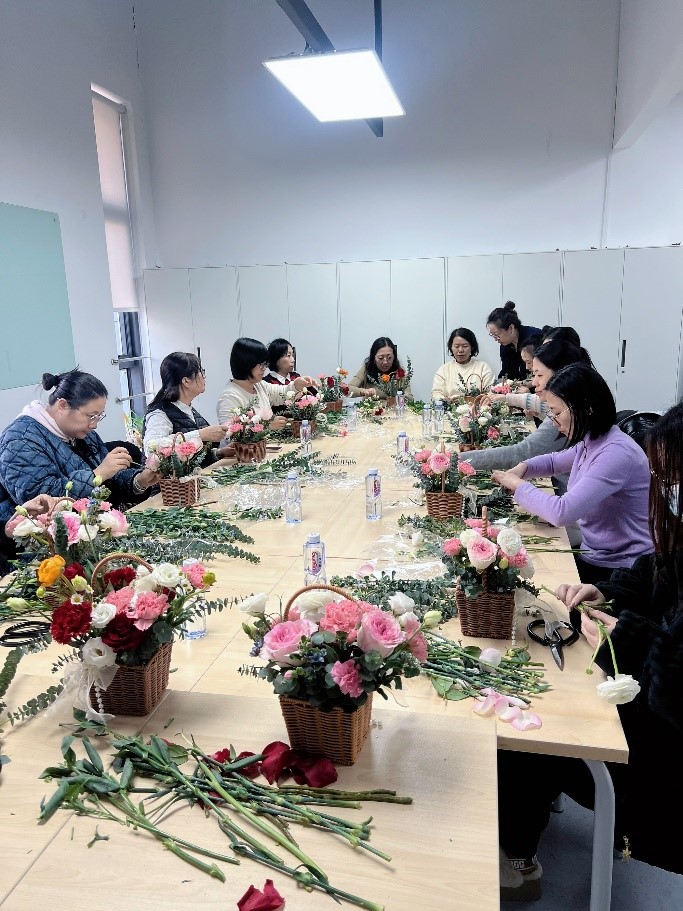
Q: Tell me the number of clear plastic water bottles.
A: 10